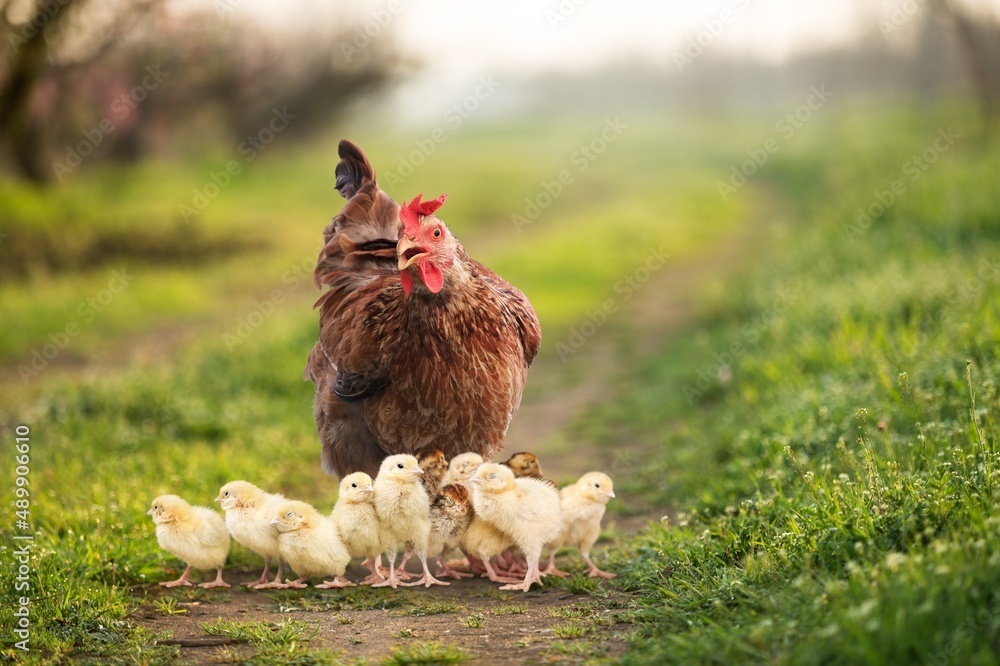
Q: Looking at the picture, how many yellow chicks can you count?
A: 8